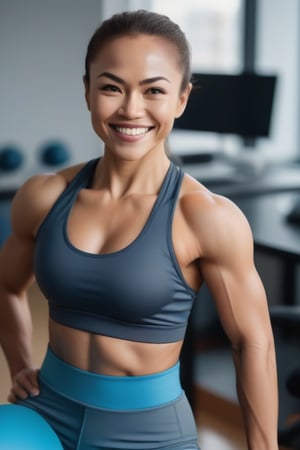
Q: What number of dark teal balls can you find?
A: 2